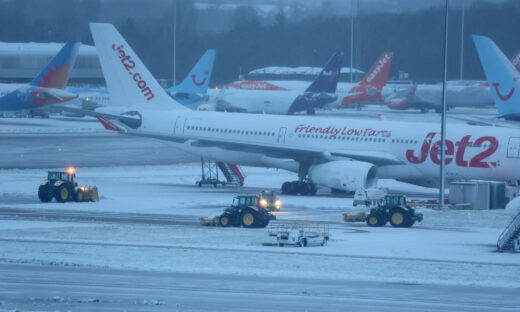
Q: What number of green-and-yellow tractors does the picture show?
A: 3